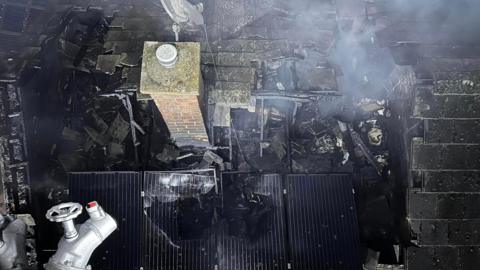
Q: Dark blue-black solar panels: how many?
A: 4